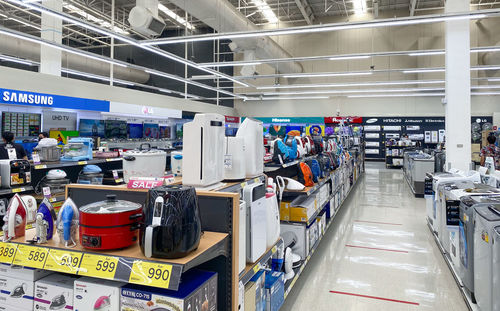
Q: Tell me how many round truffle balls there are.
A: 0